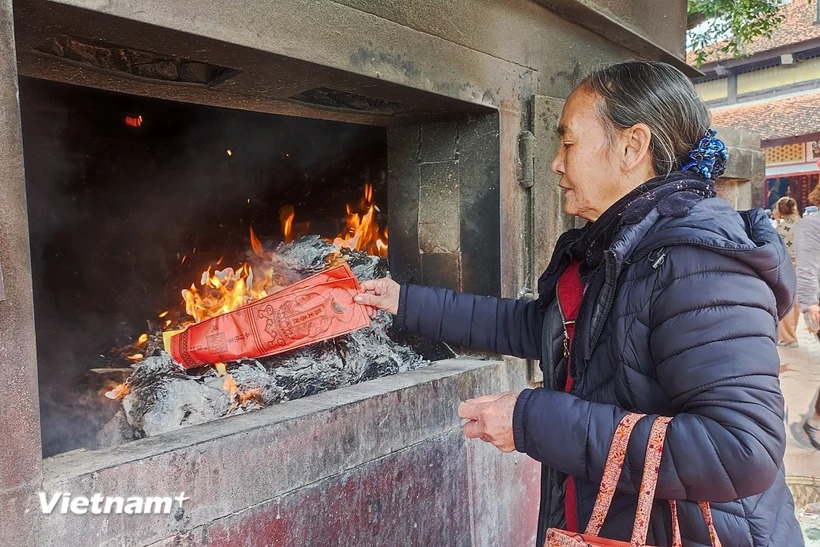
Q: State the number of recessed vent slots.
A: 2